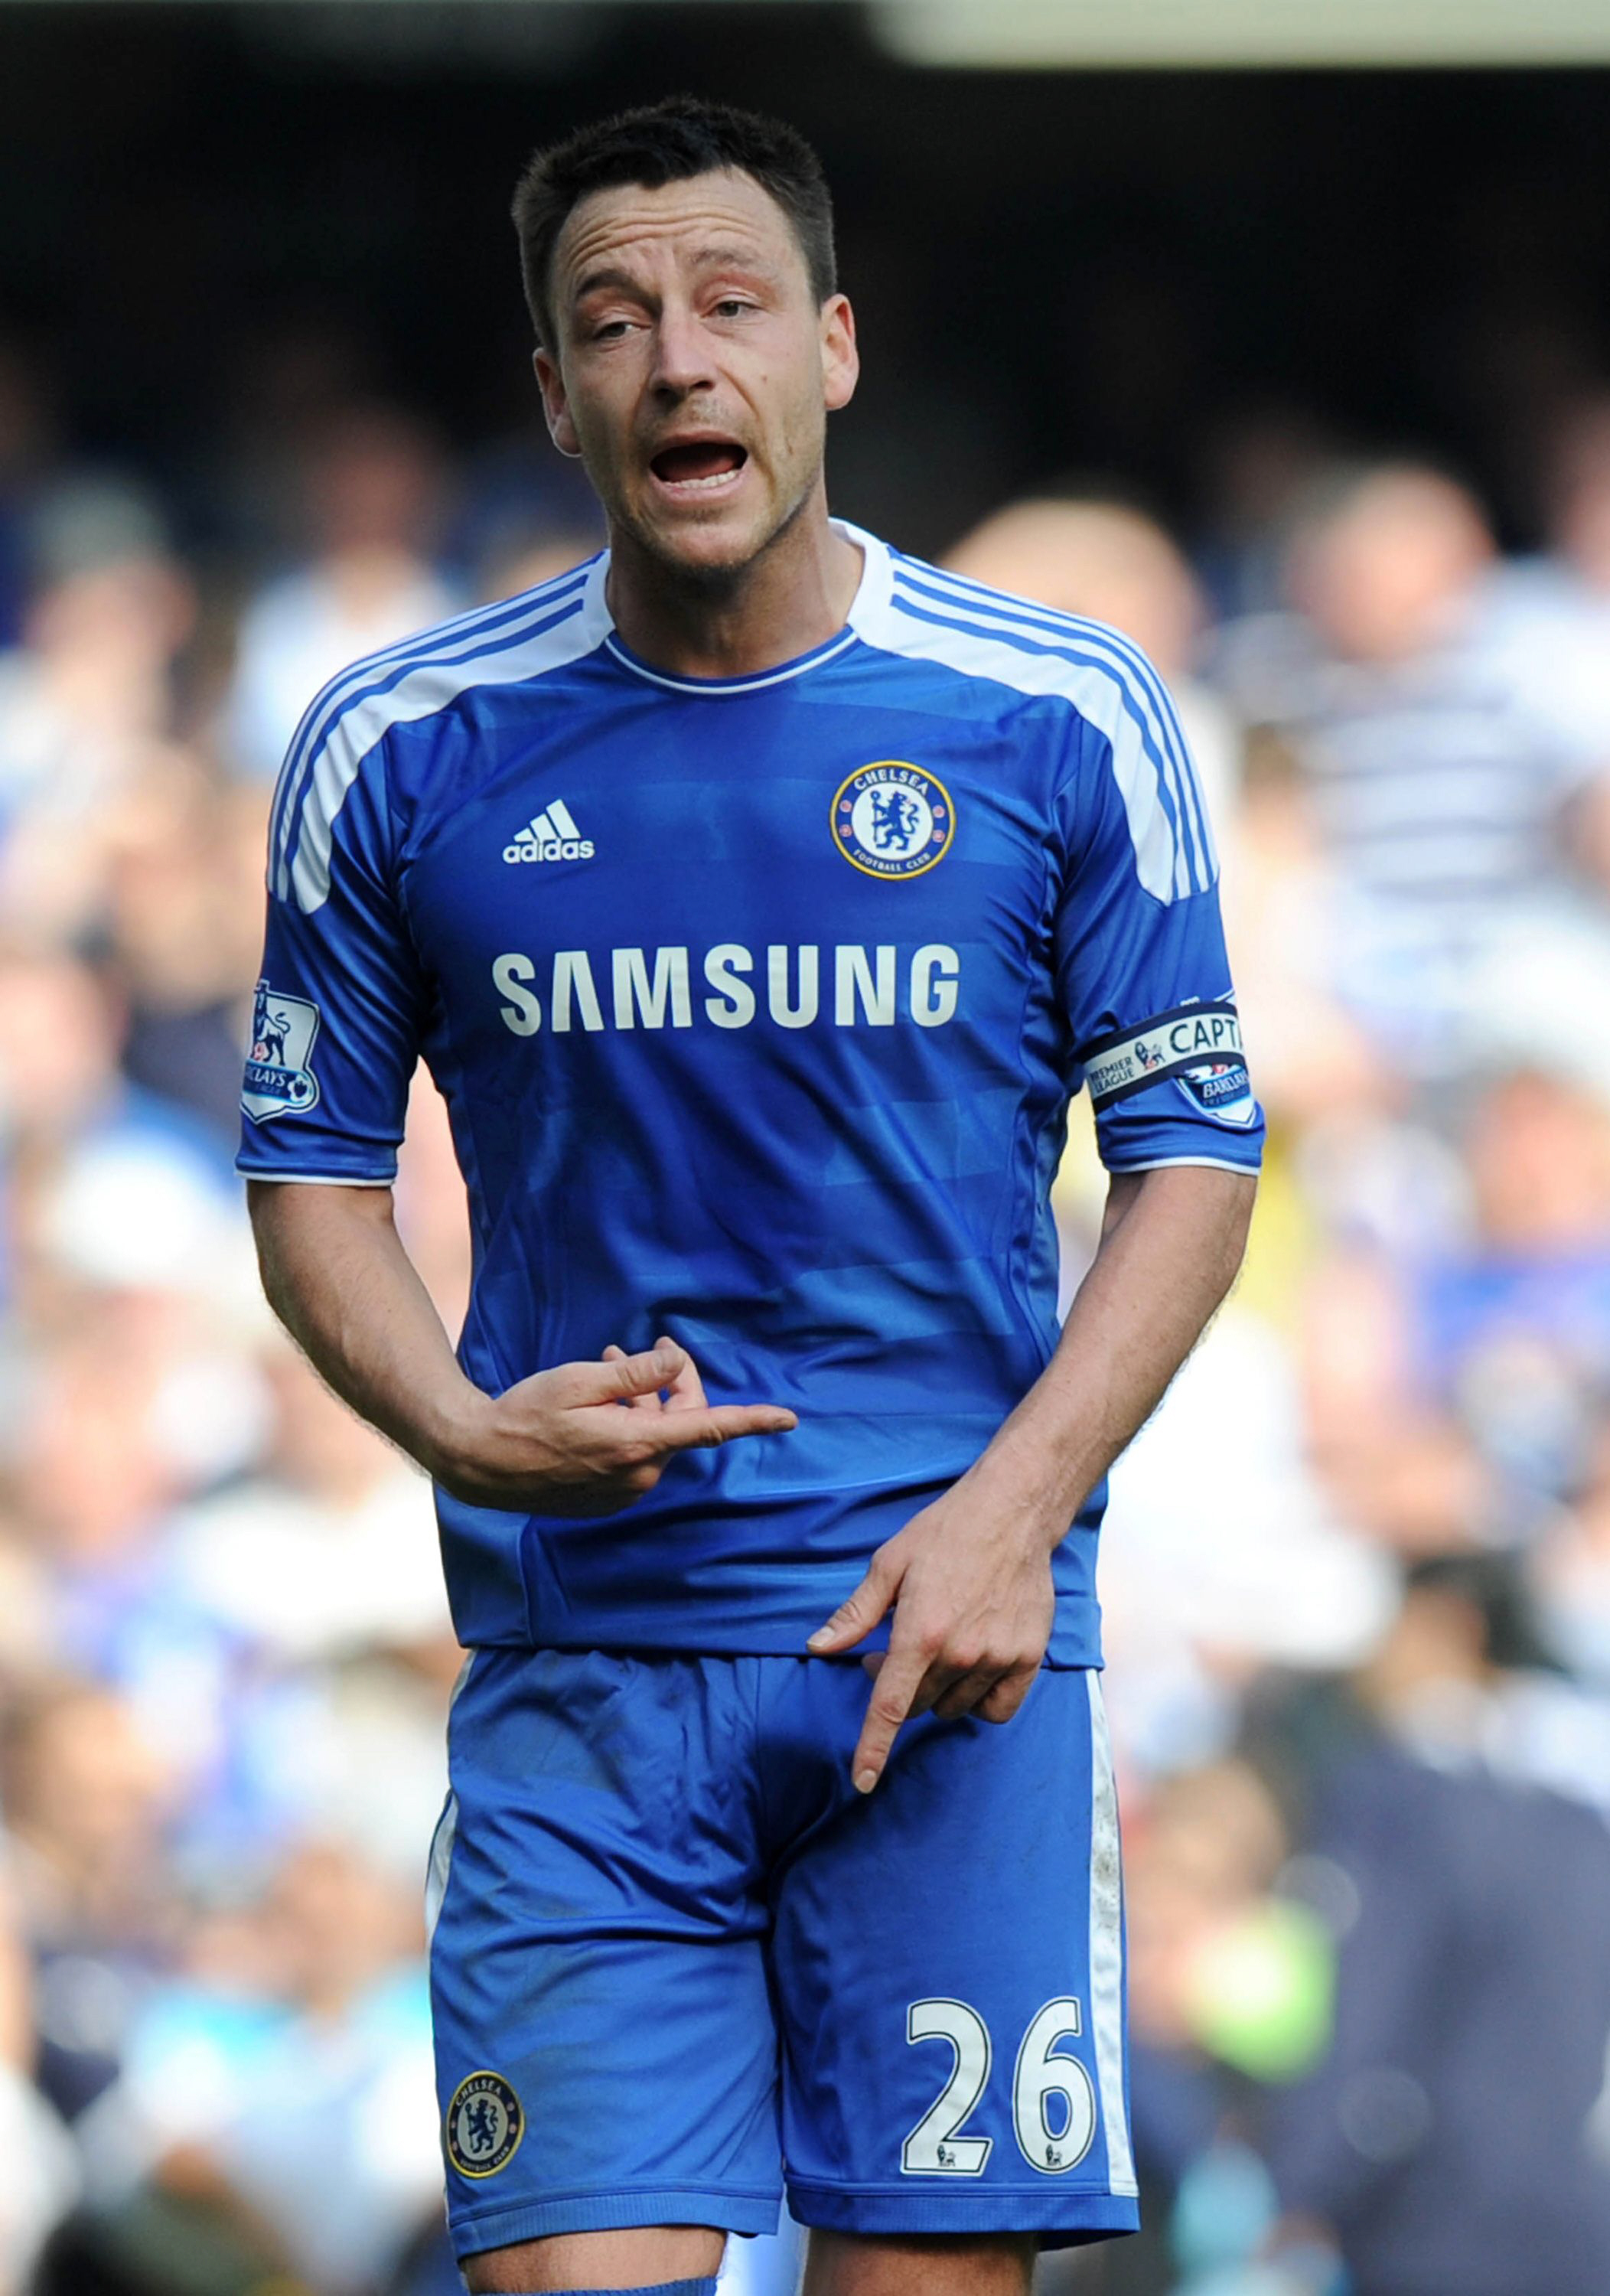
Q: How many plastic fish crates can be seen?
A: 0